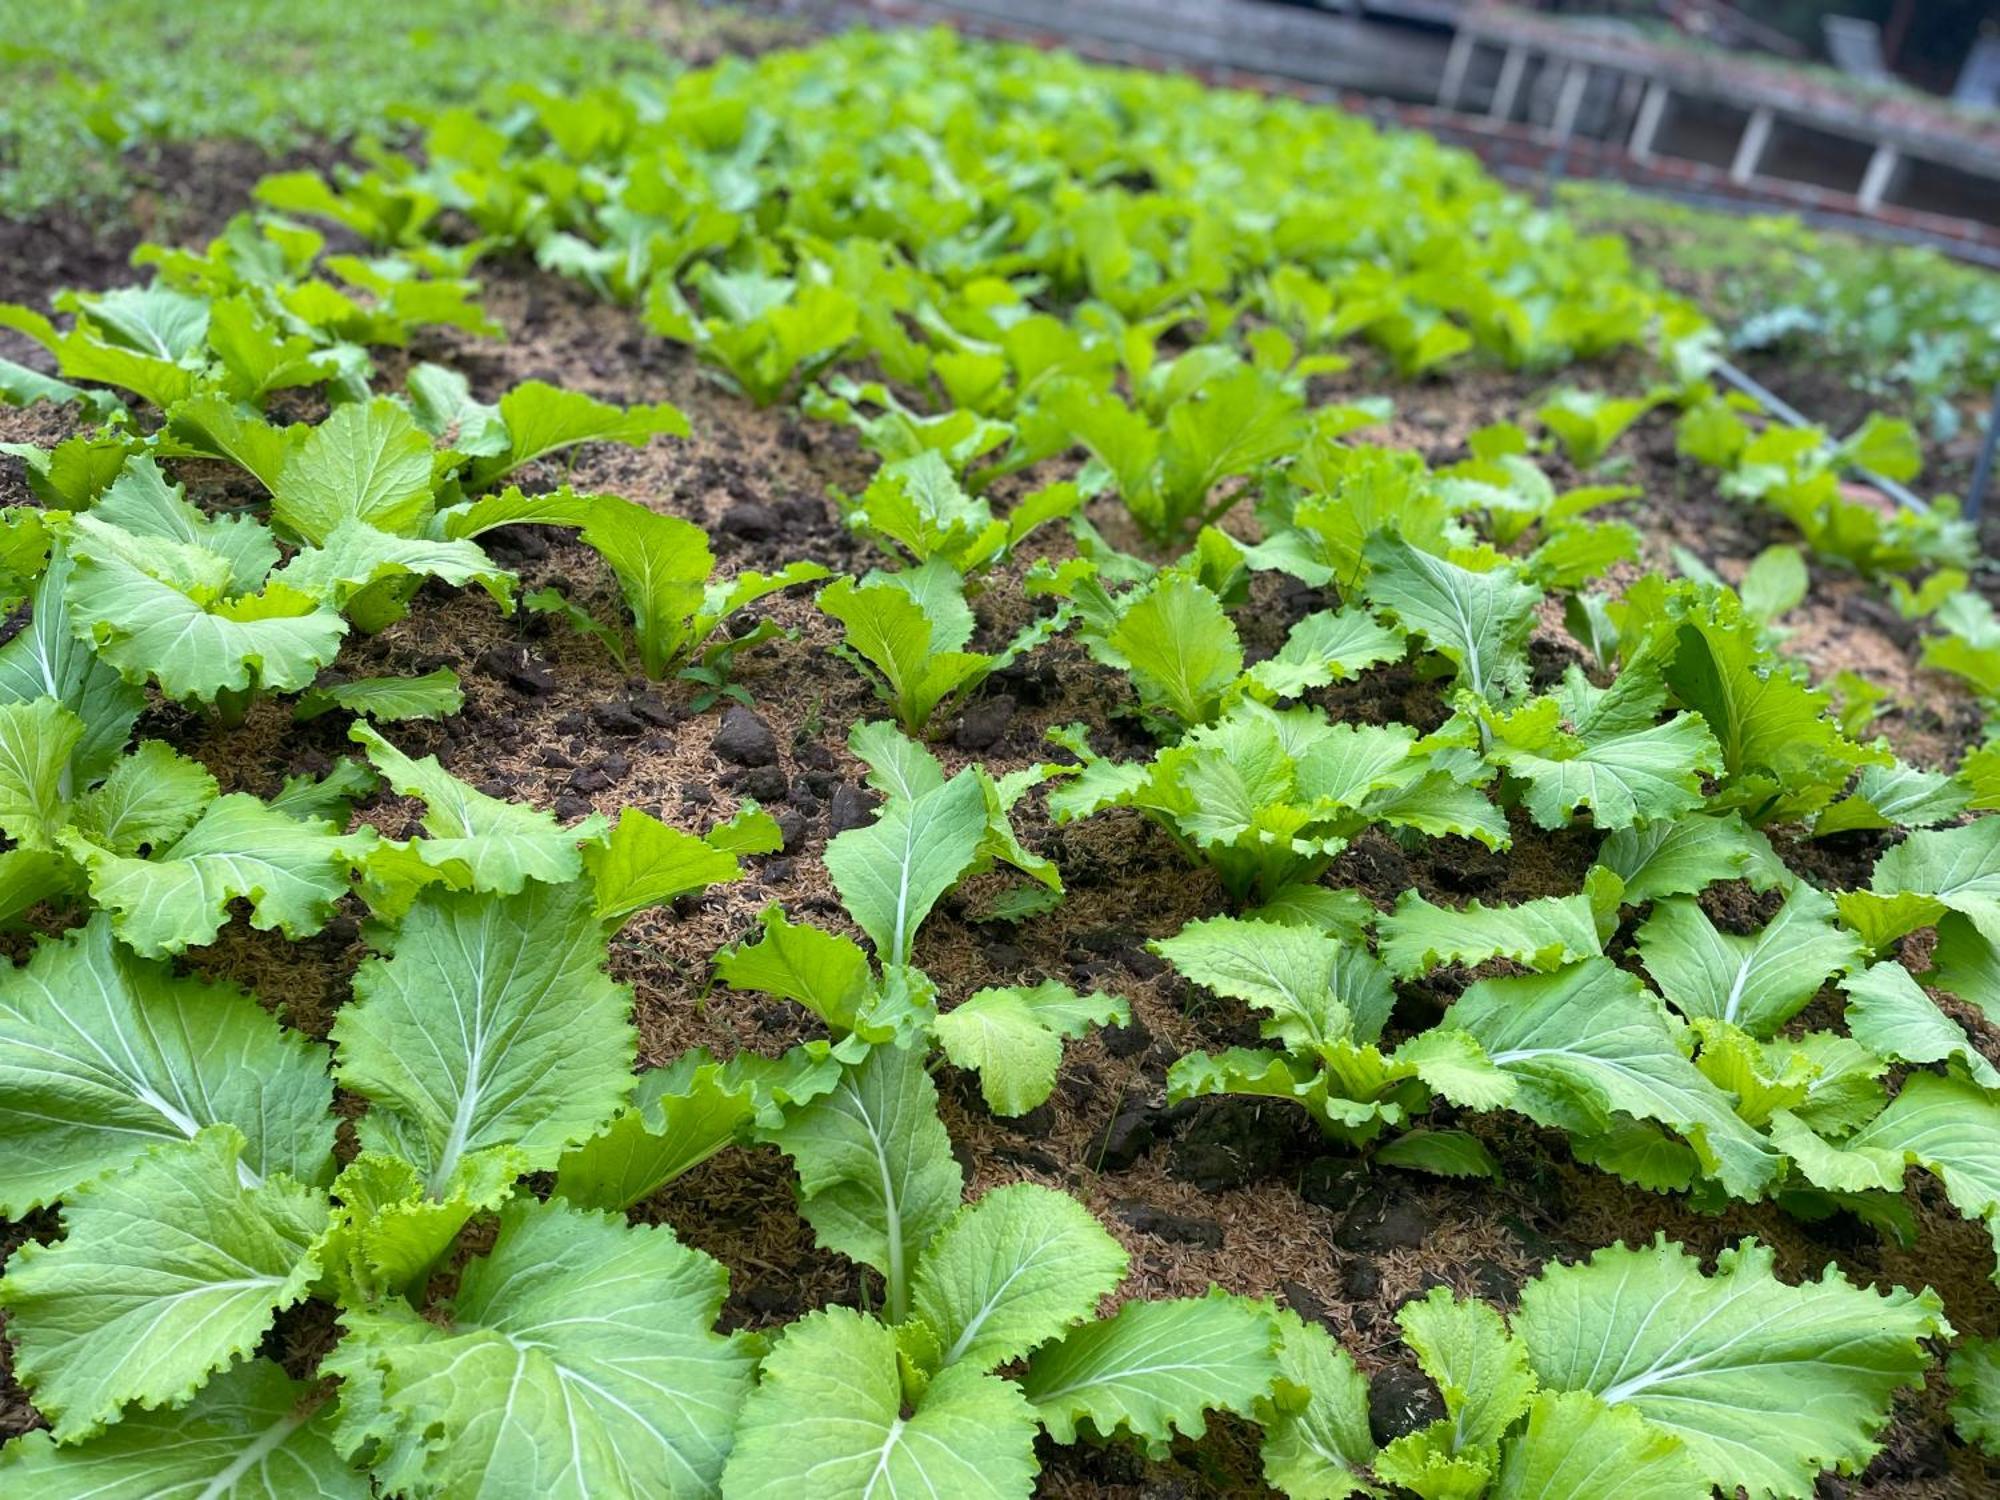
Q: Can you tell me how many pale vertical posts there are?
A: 6